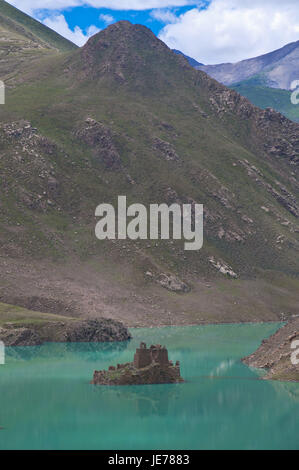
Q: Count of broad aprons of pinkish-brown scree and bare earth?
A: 1